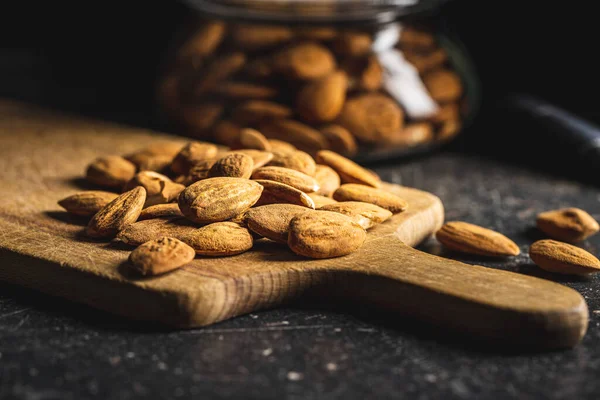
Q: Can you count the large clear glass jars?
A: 1